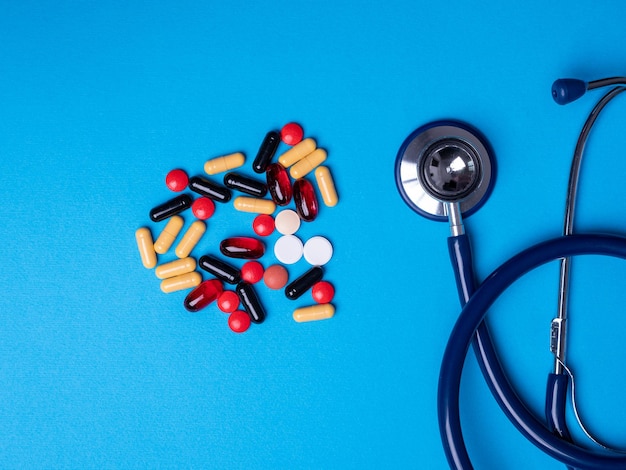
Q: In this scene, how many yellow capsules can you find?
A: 11